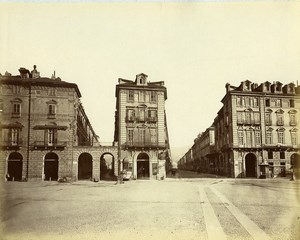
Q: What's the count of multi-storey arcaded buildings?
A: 3